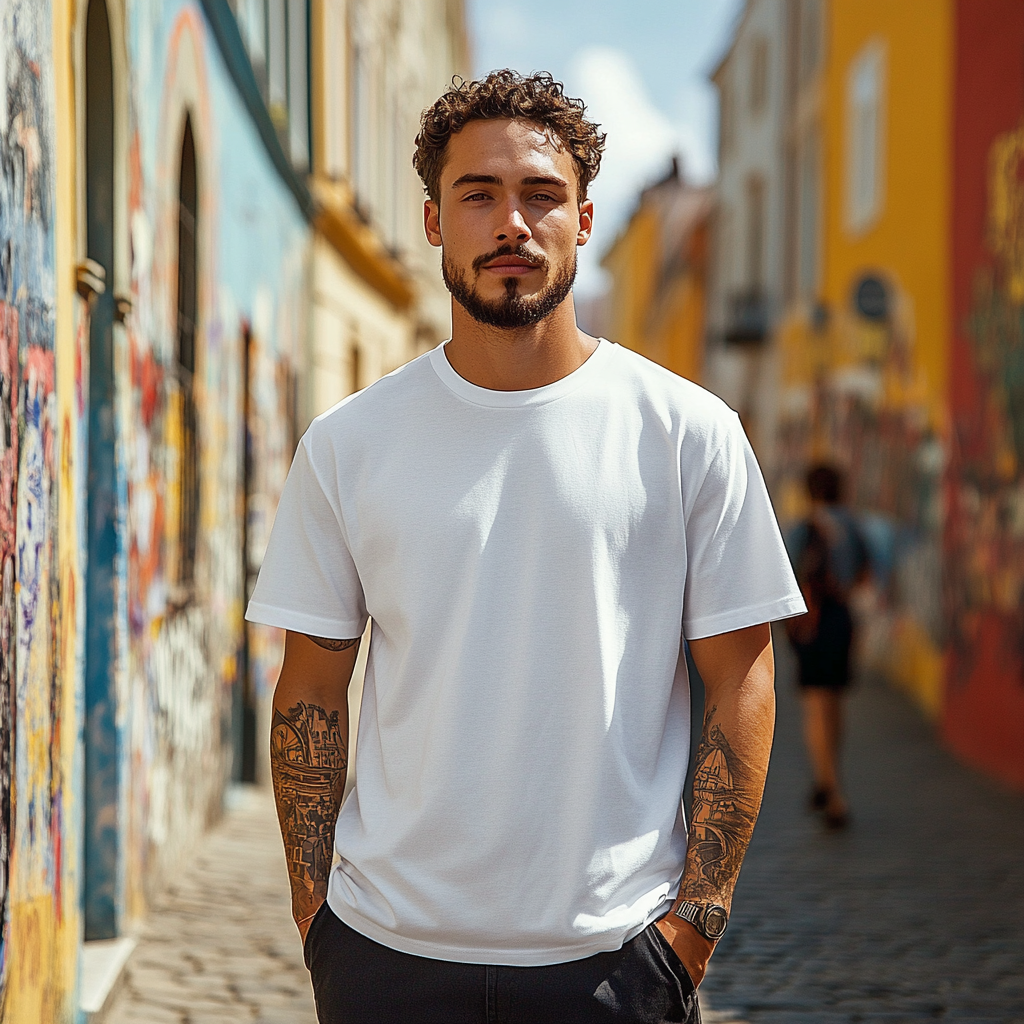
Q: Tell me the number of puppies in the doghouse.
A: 0